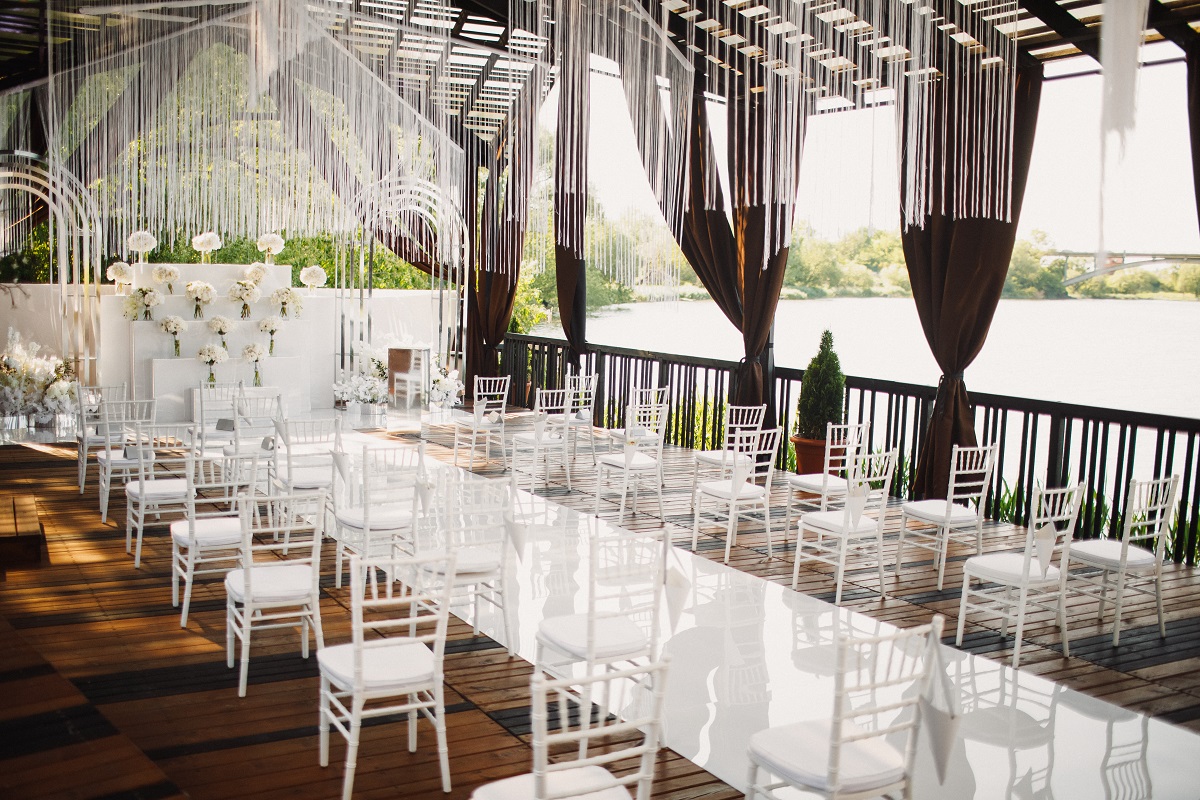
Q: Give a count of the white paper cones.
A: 13